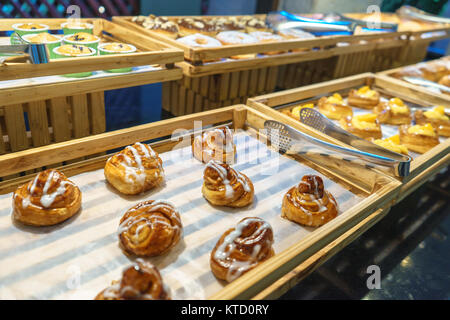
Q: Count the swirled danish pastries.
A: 8